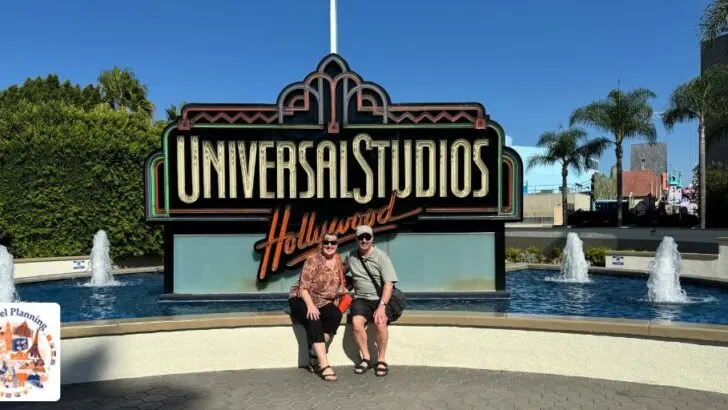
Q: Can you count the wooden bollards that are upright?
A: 0